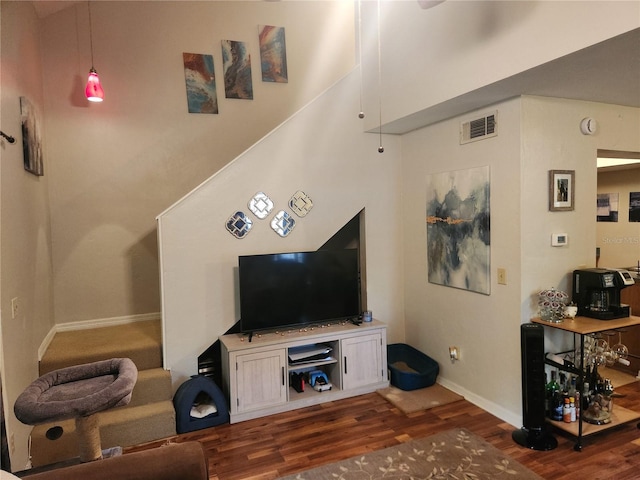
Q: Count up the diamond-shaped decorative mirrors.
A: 4